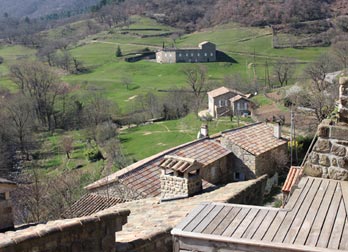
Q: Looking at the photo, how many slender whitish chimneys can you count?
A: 2